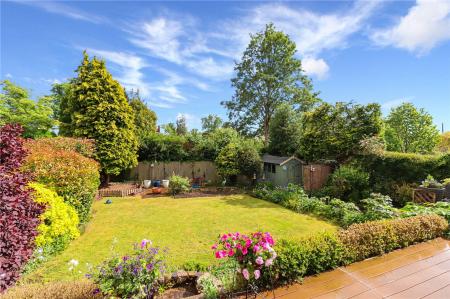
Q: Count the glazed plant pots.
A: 3